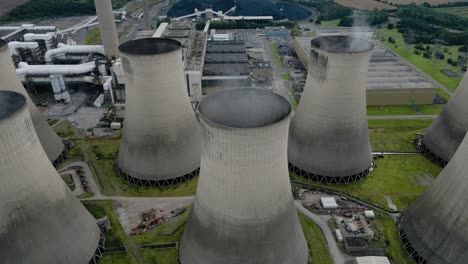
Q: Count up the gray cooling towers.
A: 7